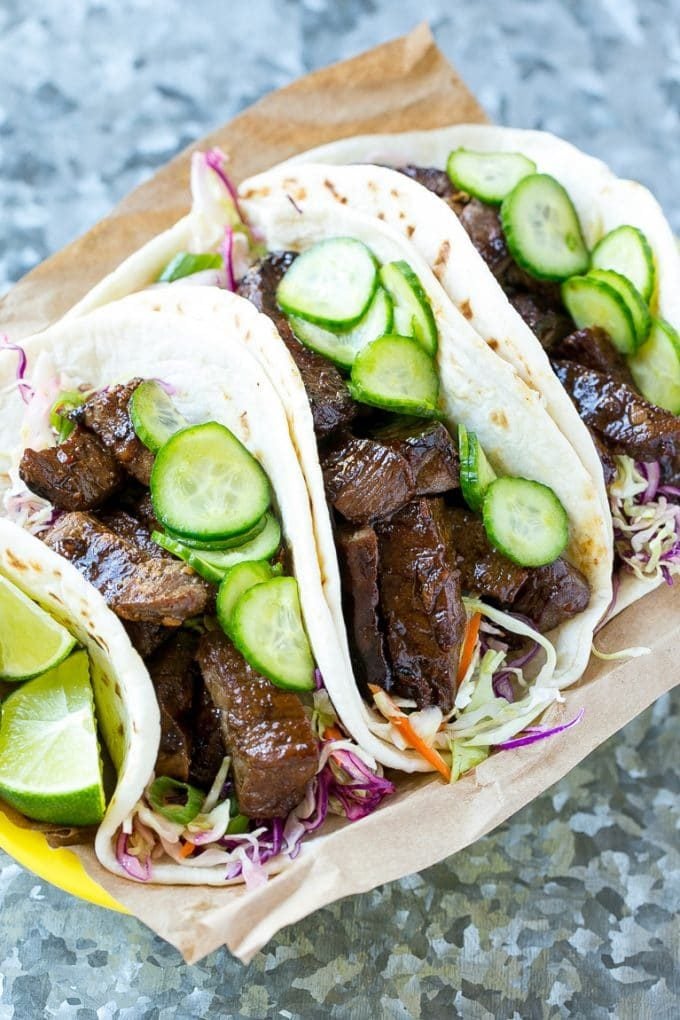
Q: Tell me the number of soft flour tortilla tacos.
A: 3